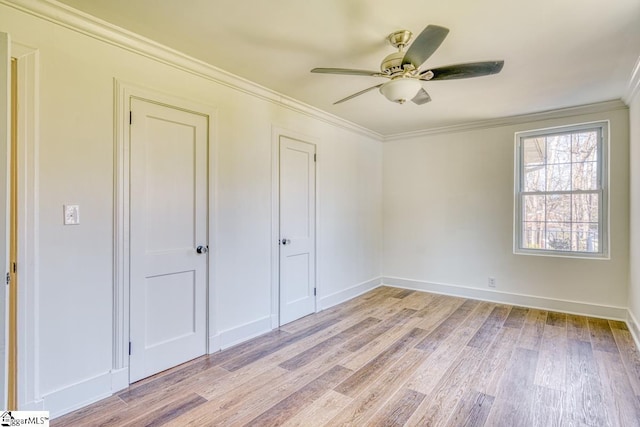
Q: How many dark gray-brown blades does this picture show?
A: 5